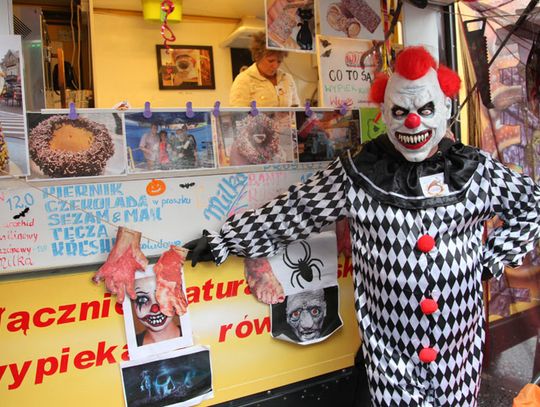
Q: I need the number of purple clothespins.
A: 7